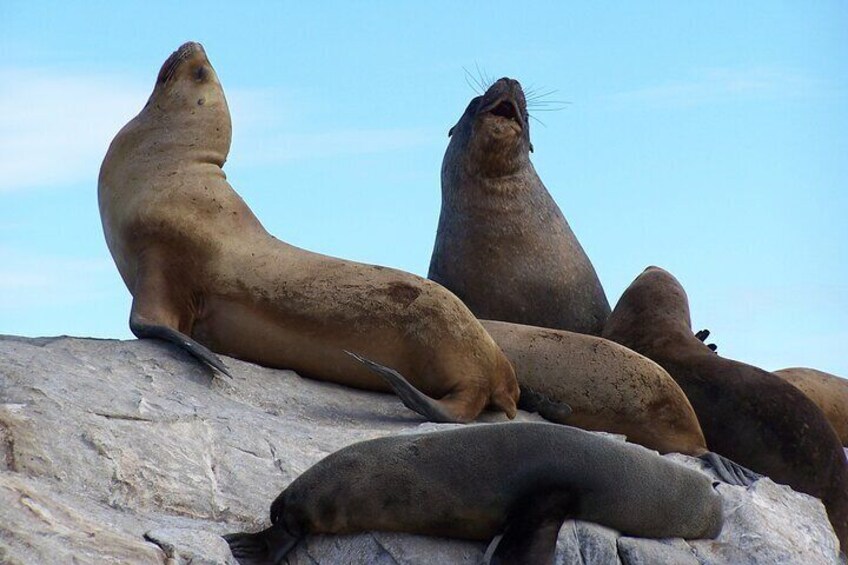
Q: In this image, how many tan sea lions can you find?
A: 3